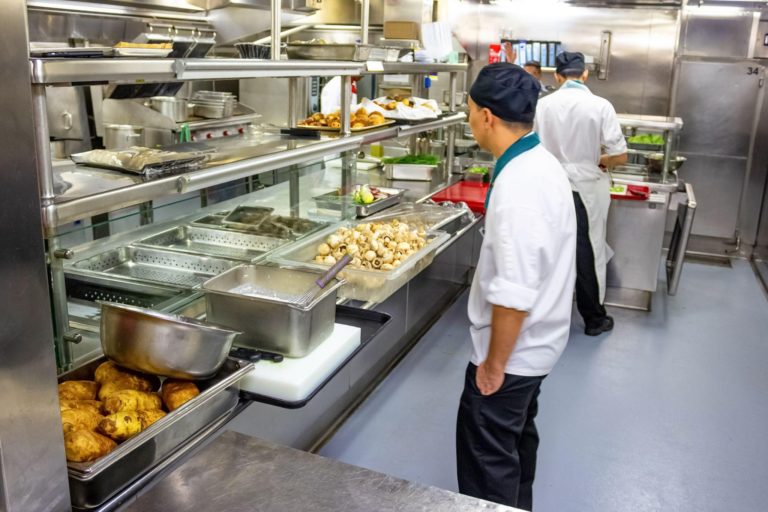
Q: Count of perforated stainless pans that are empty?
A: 2